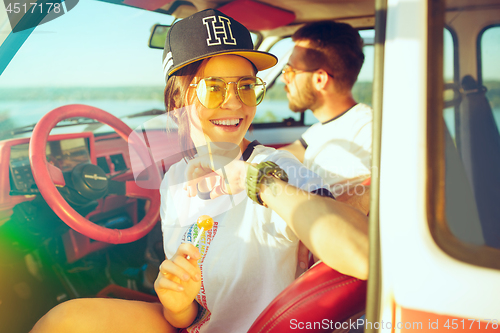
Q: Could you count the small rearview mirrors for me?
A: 1